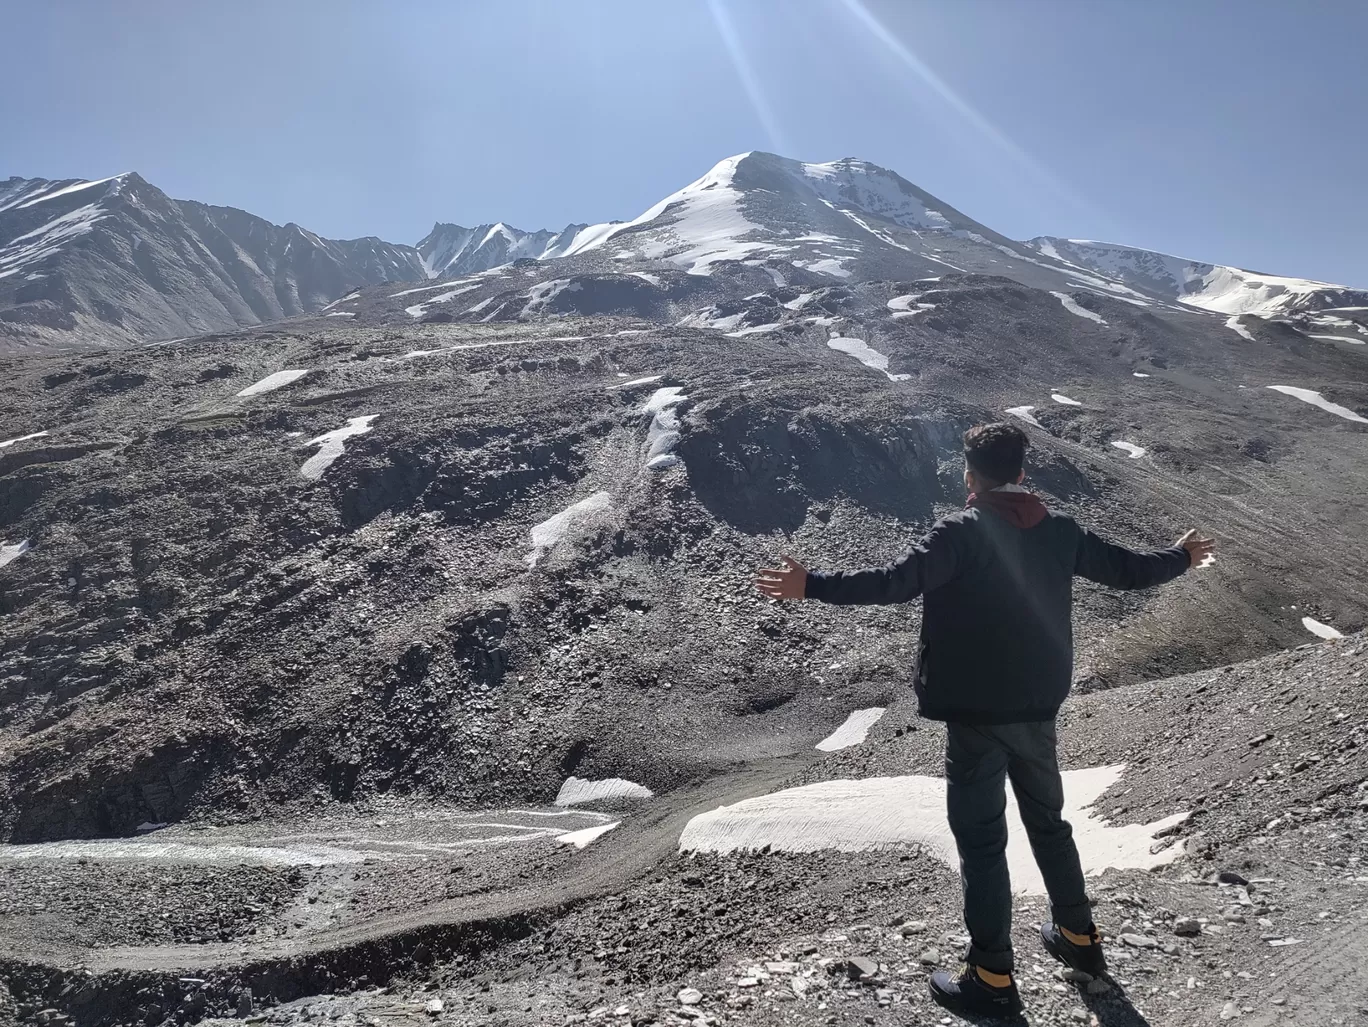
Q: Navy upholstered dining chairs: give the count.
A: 0